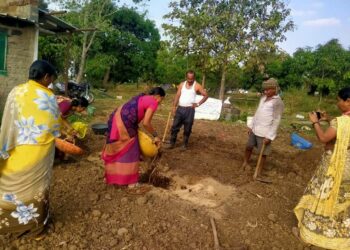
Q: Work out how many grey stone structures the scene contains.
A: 1